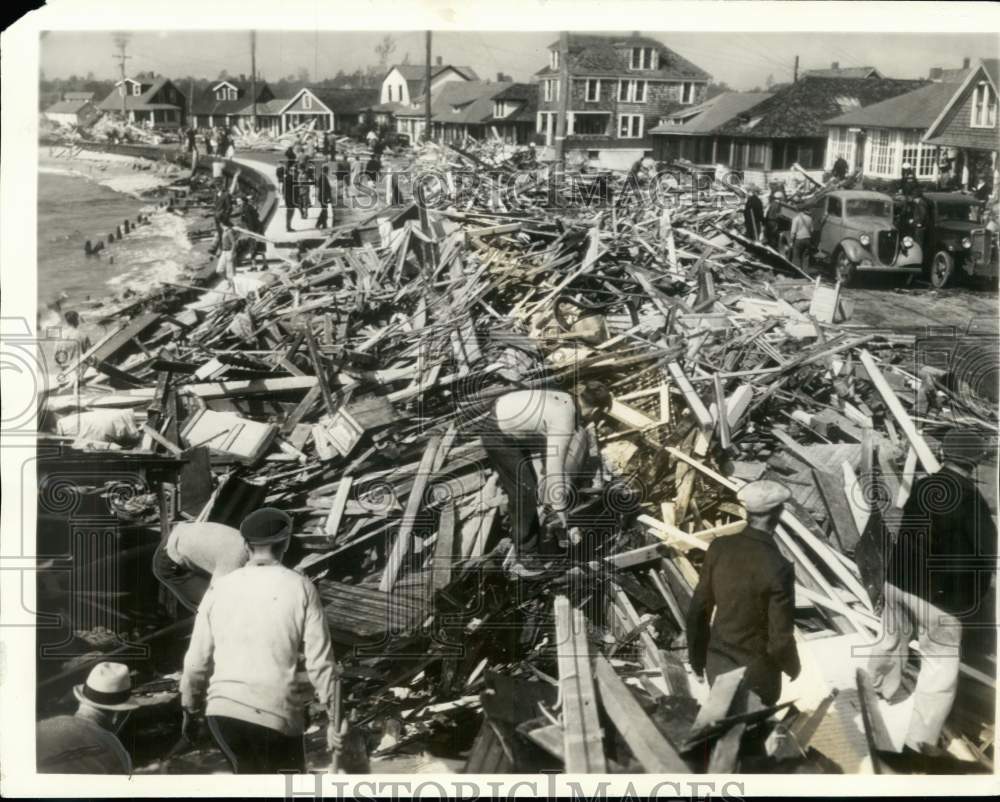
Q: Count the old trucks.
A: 2